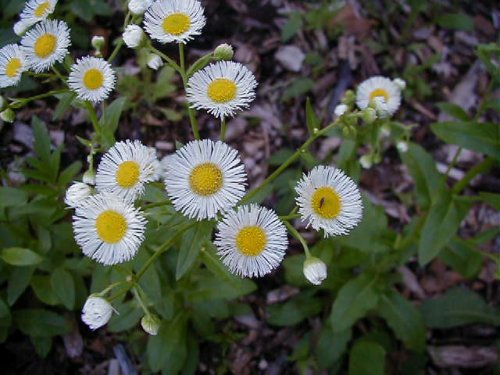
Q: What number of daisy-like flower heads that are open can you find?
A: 12